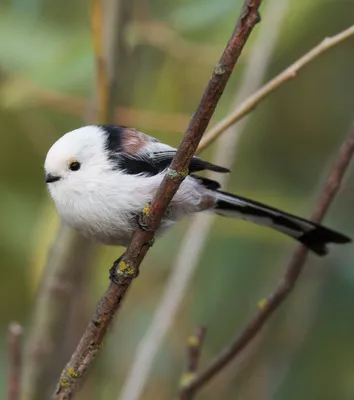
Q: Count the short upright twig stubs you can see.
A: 2